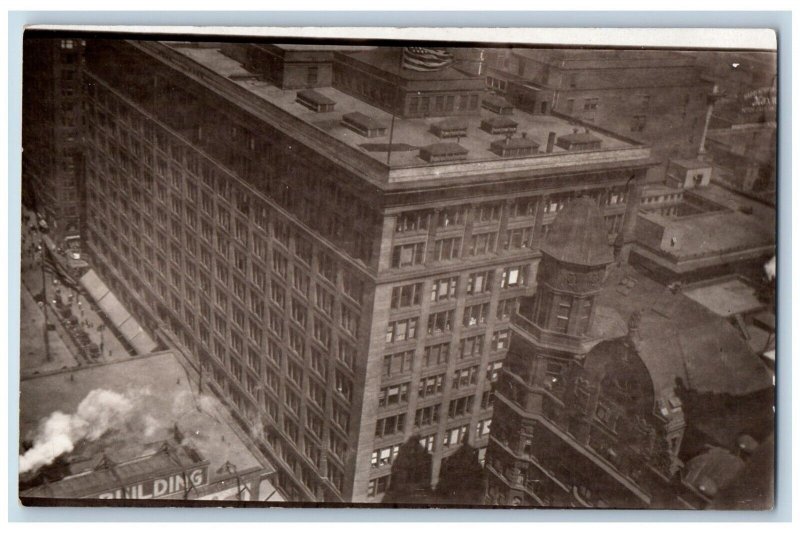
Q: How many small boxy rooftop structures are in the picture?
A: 8